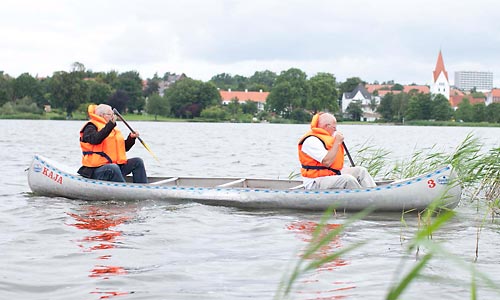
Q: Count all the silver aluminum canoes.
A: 1